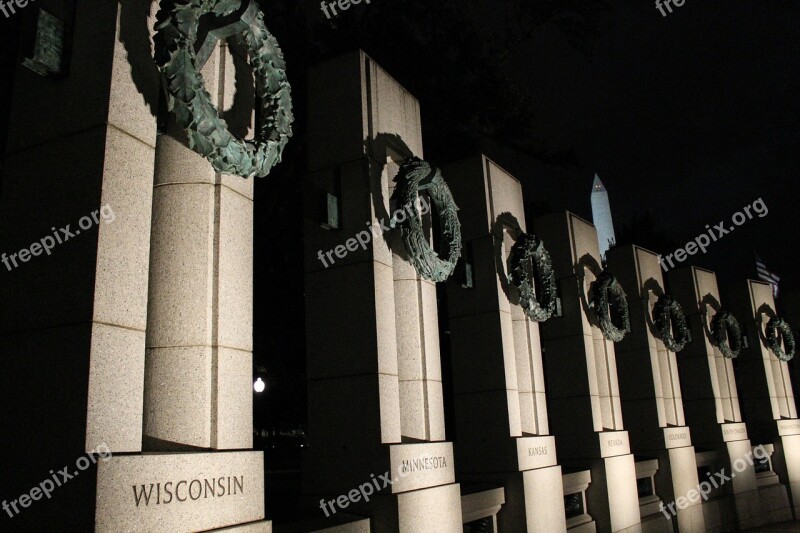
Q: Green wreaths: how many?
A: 7